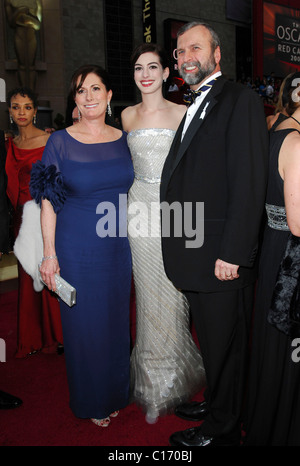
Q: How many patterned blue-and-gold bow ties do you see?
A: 1